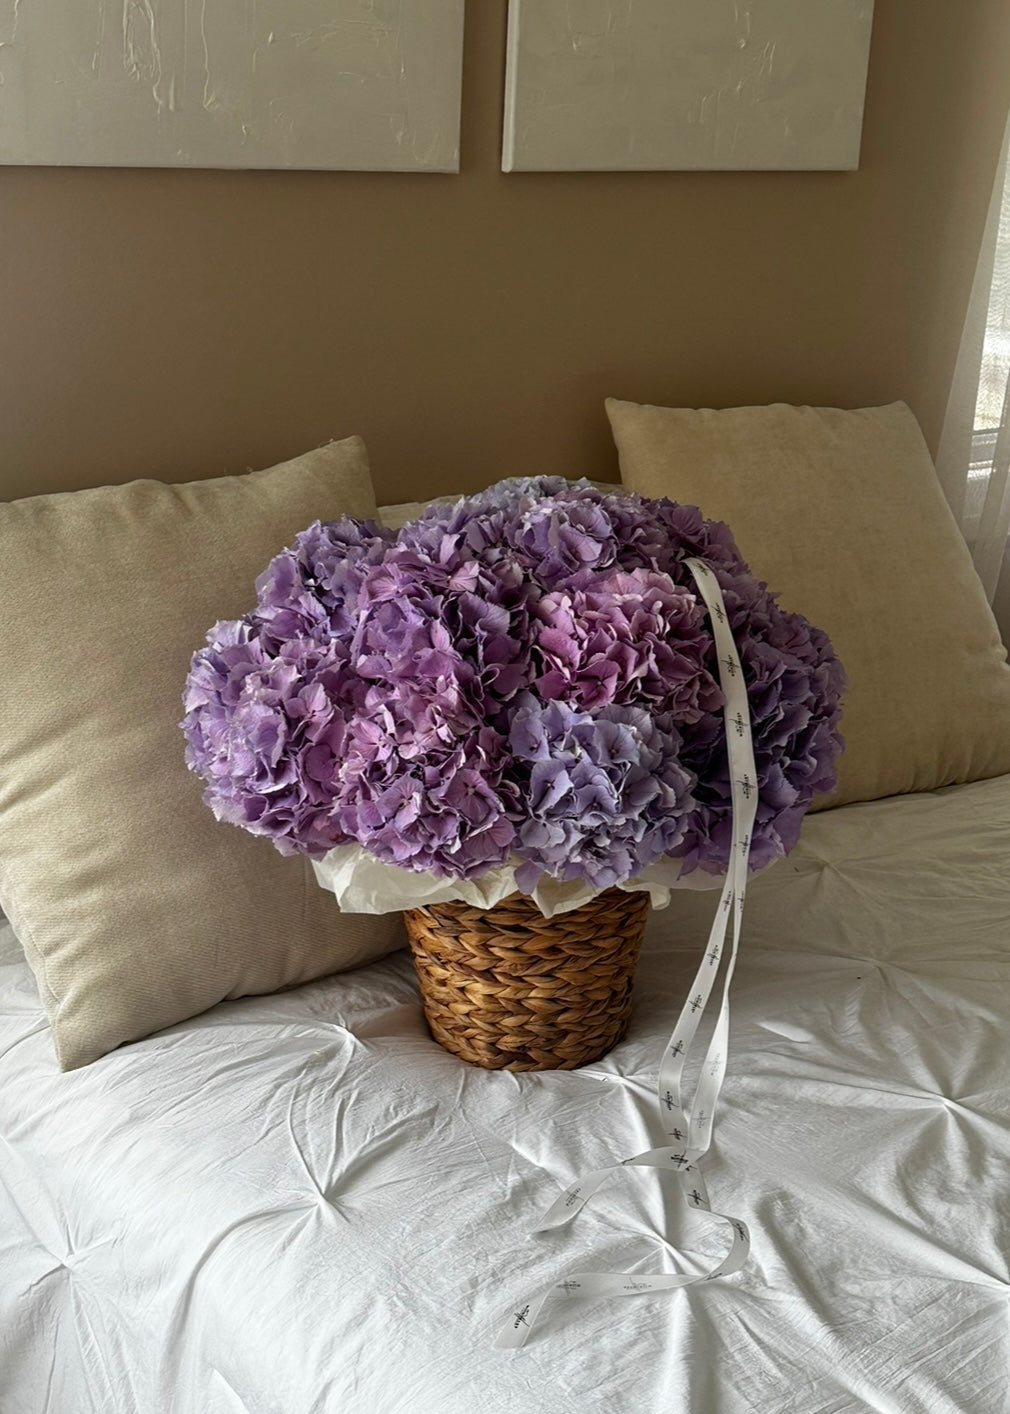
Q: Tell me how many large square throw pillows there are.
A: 2